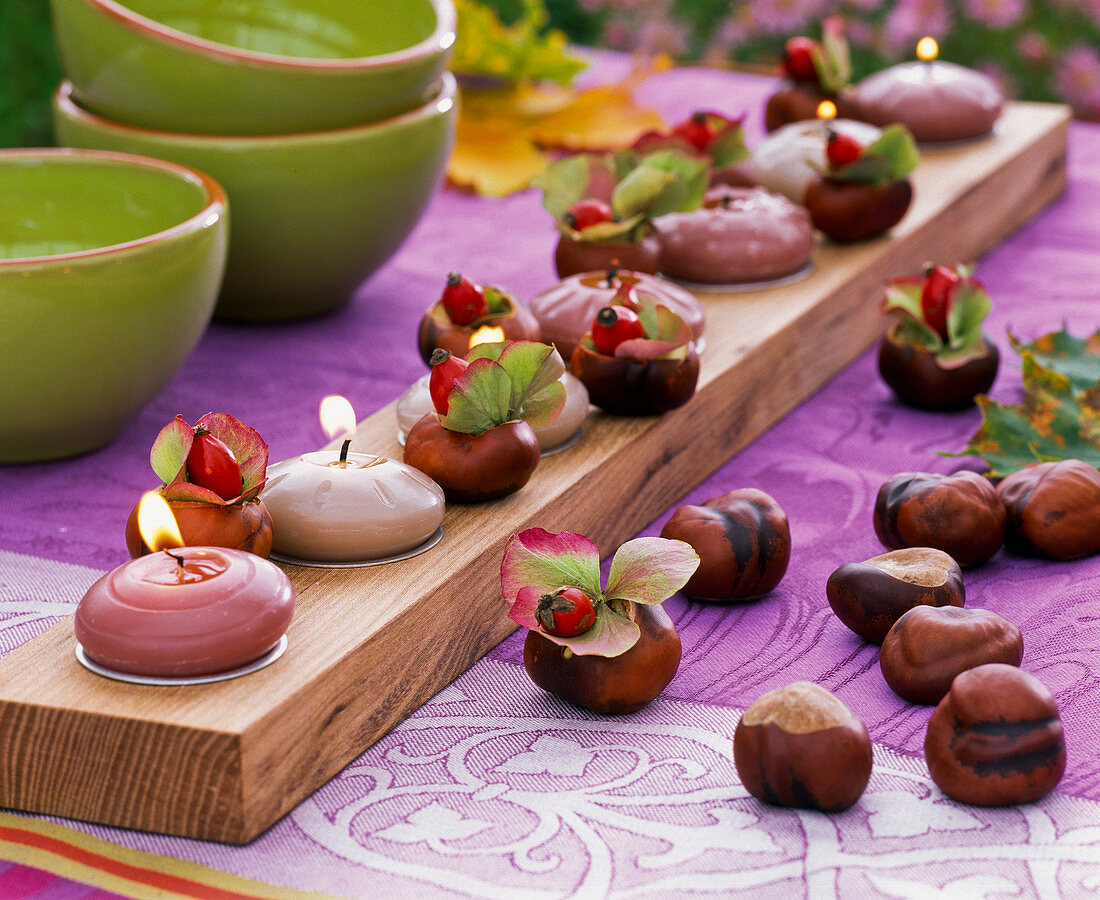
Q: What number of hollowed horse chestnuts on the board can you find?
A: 8